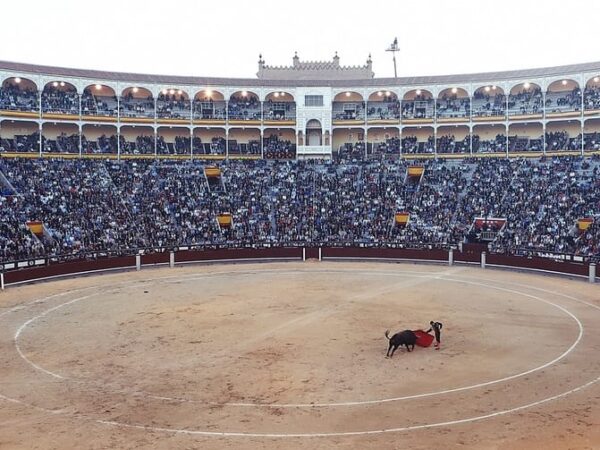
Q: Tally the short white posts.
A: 8